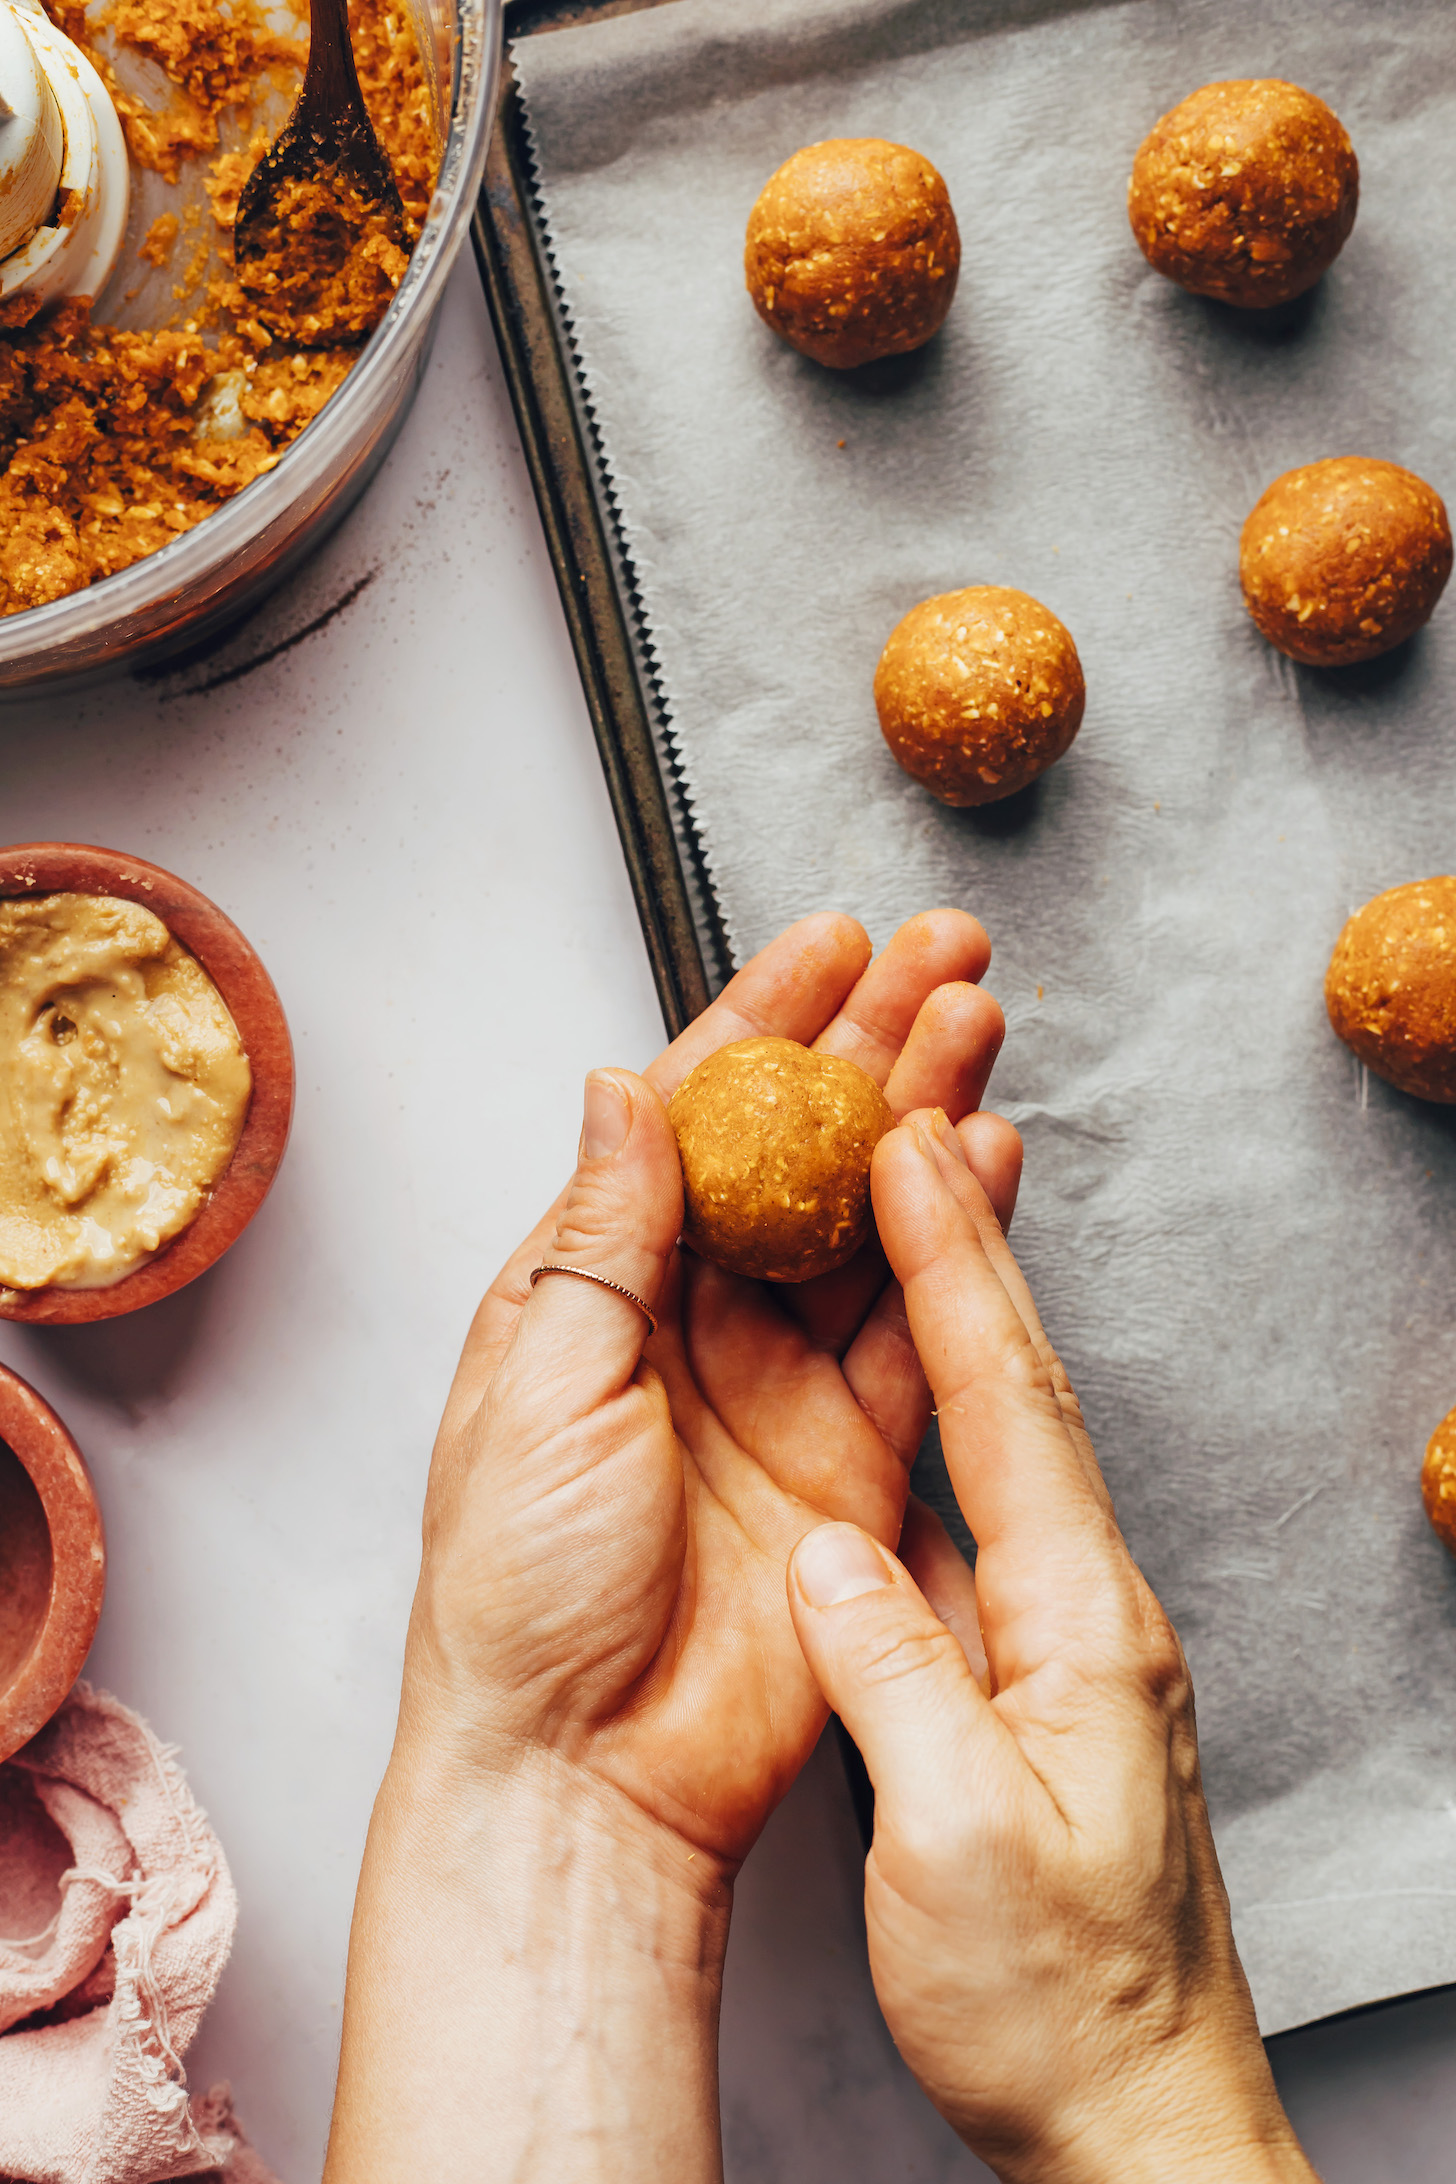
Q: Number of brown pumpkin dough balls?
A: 7